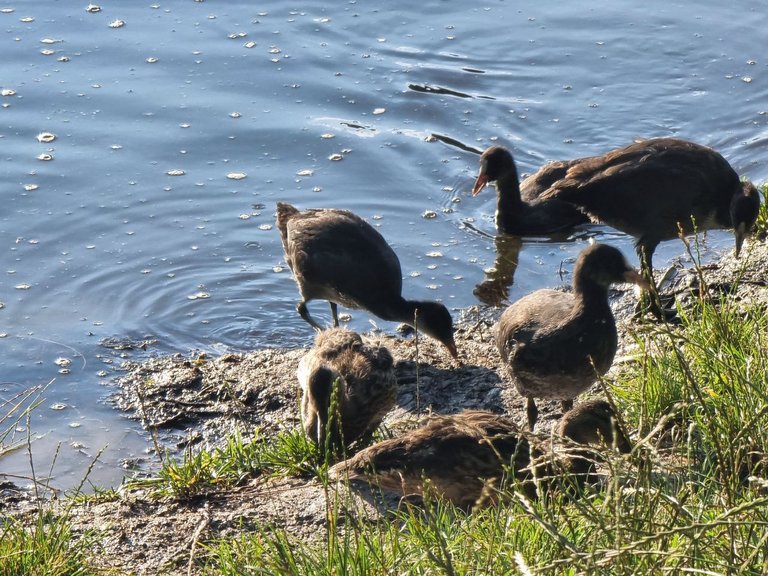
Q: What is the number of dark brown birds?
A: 6